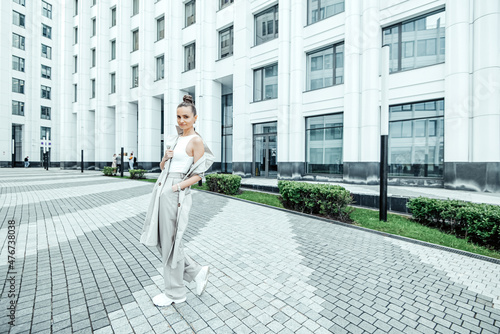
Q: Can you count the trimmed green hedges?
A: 5